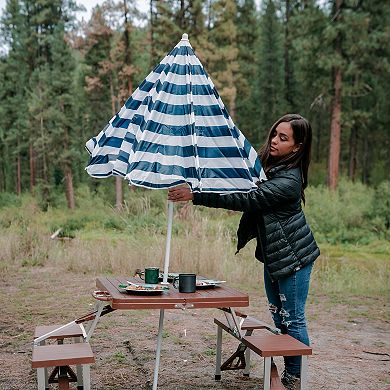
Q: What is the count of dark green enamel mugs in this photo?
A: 1